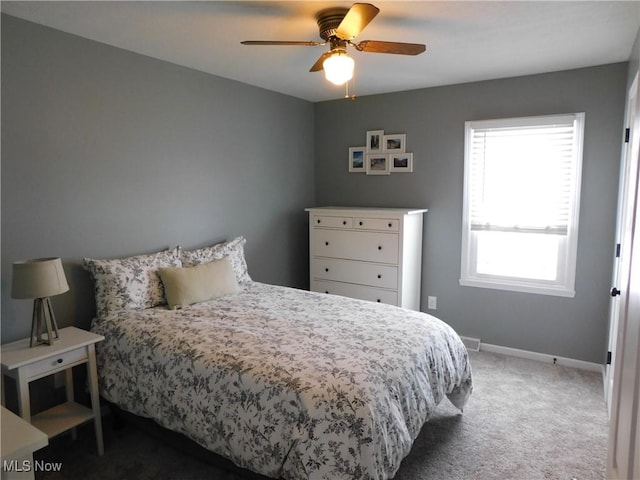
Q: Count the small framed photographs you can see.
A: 5